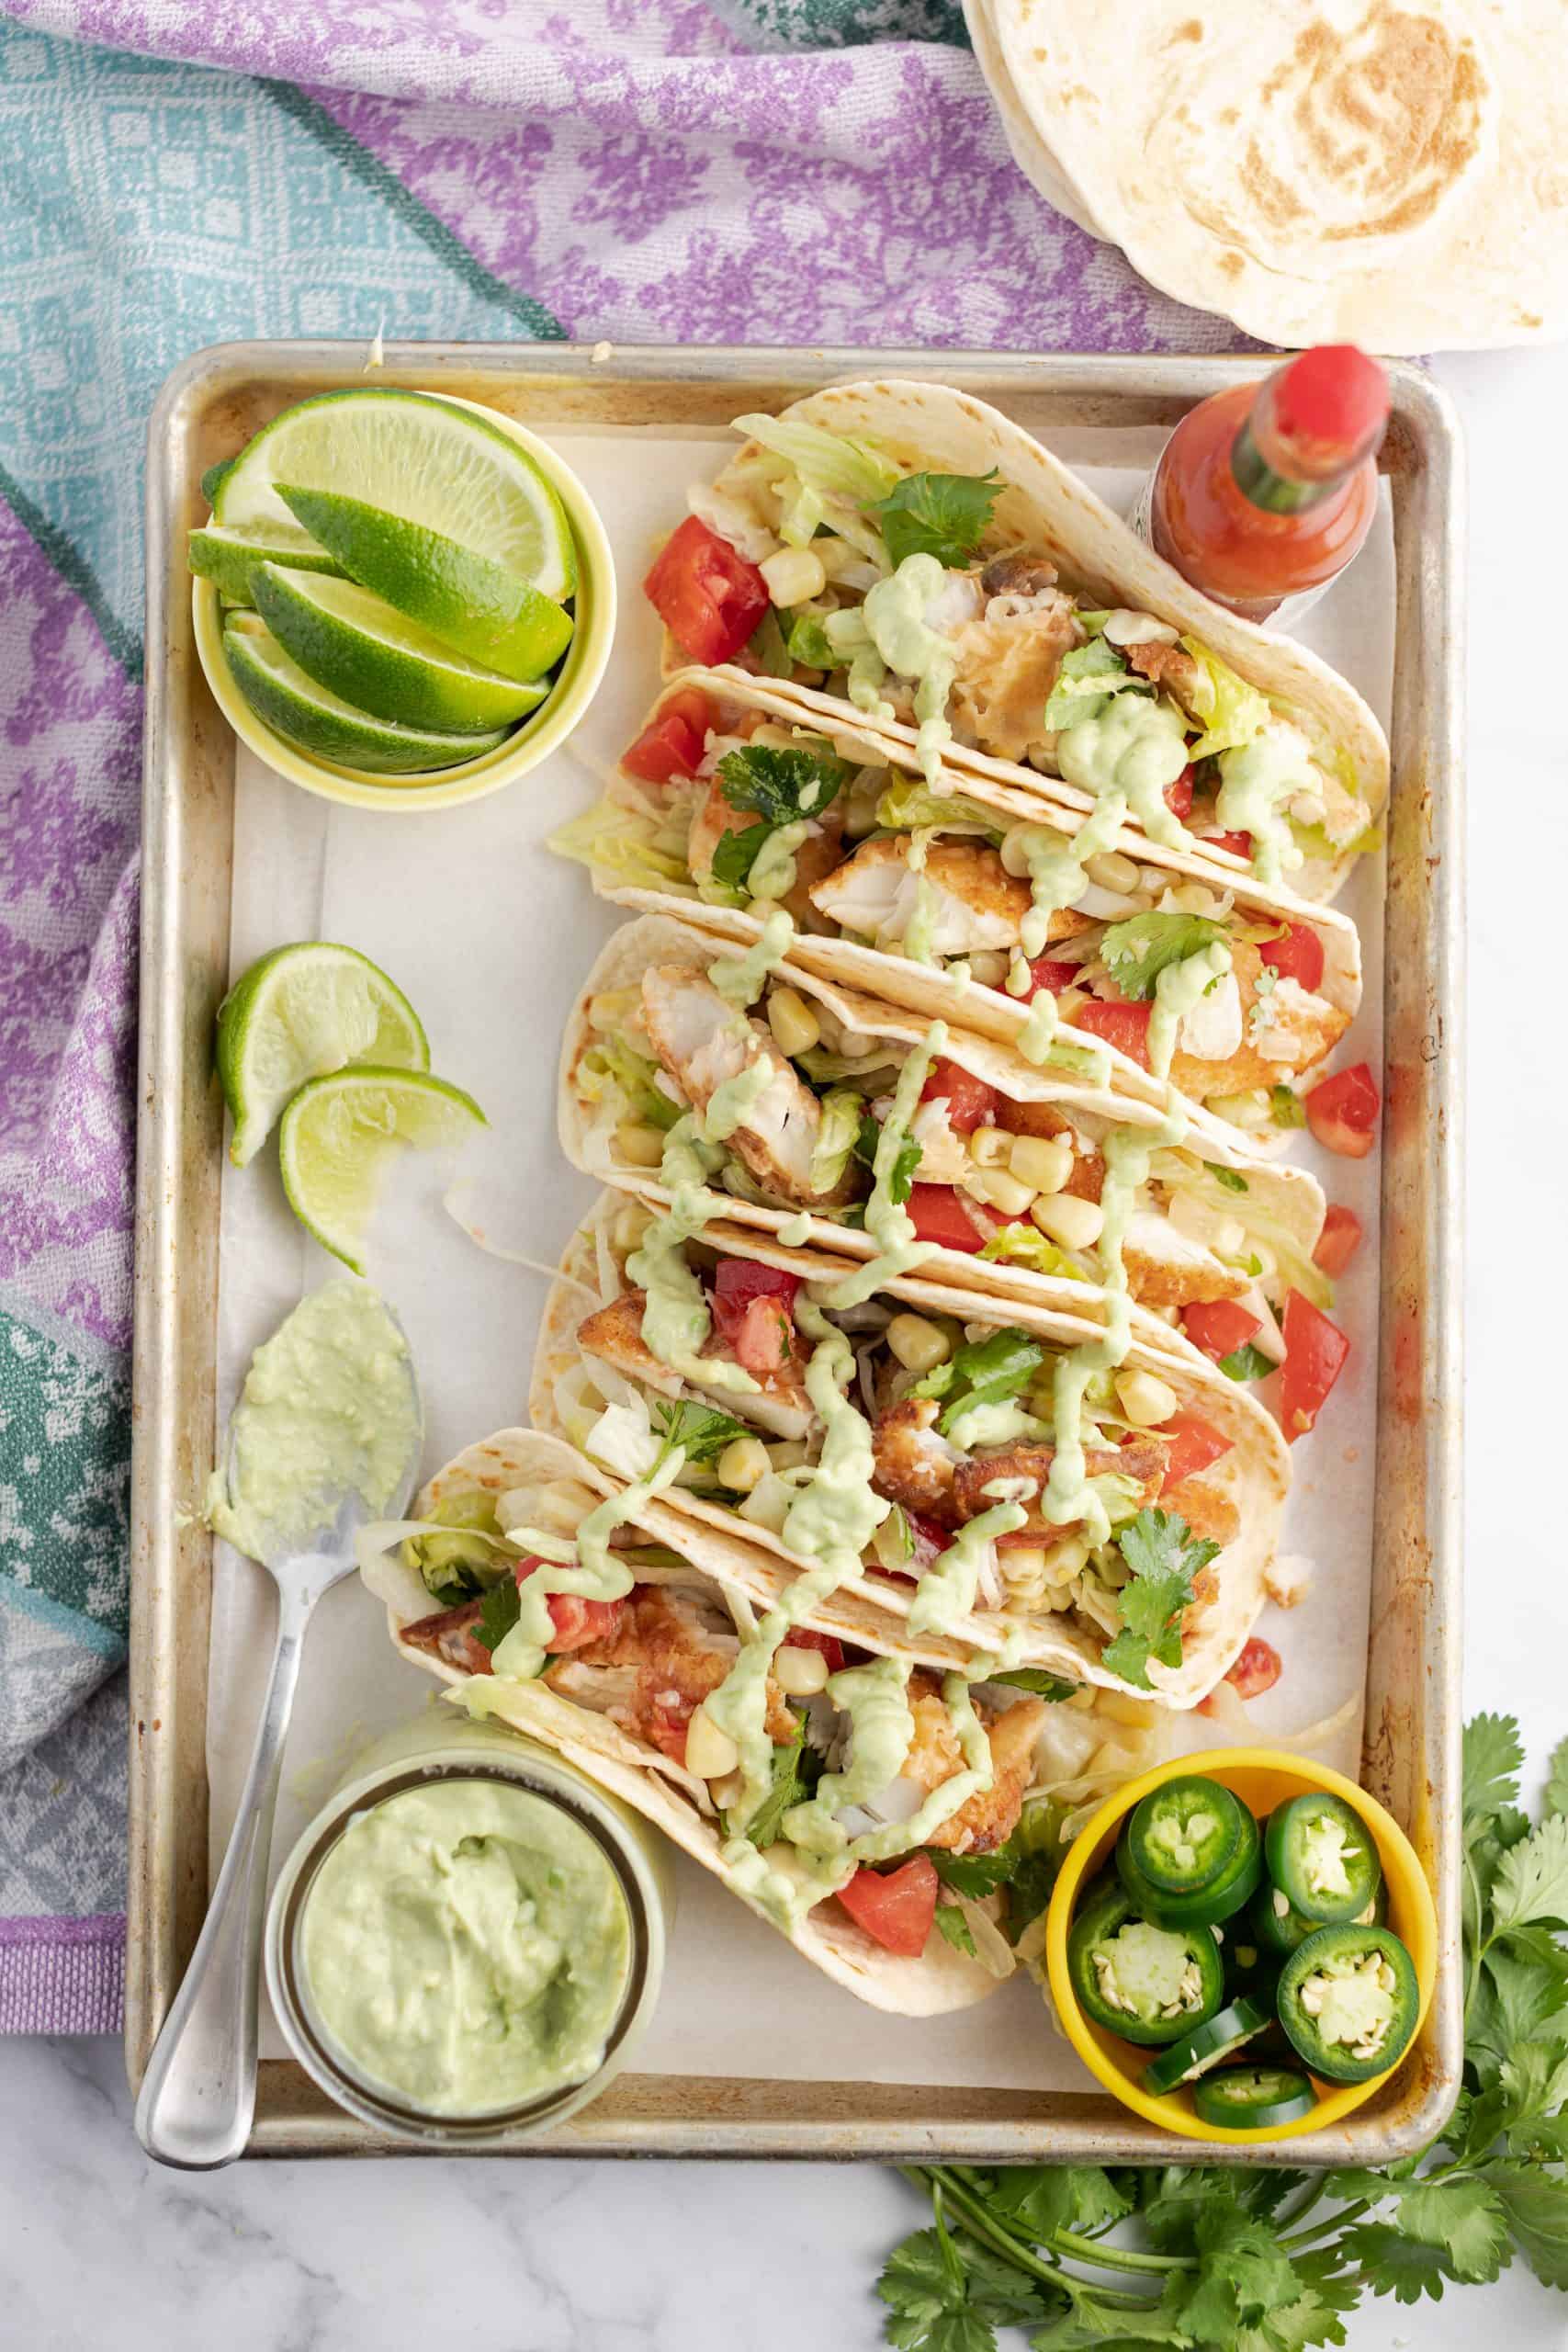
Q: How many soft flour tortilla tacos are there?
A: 5